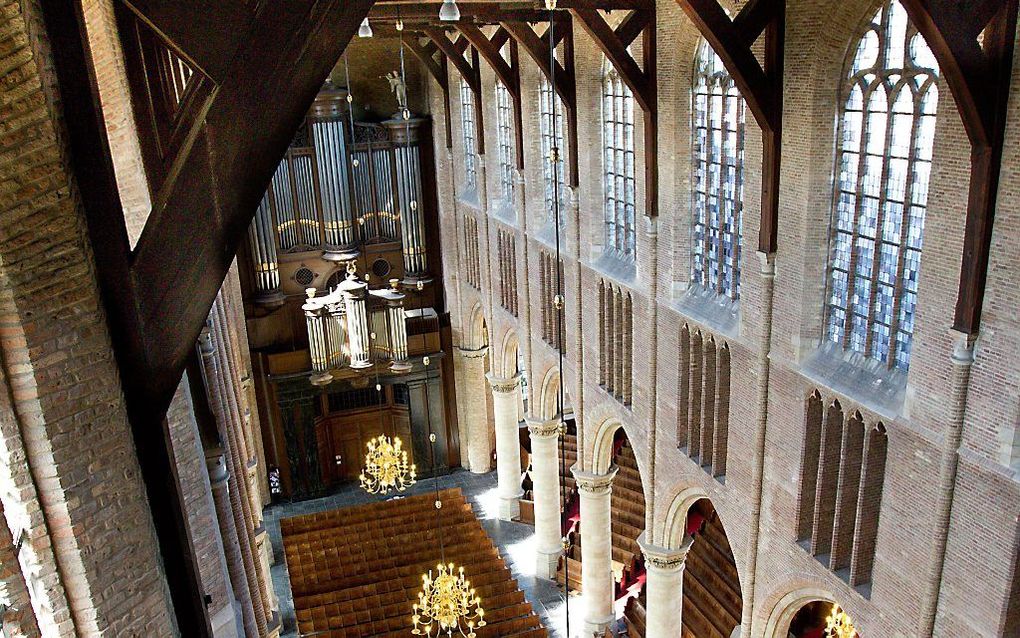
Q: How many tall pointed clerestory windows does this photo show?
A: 6